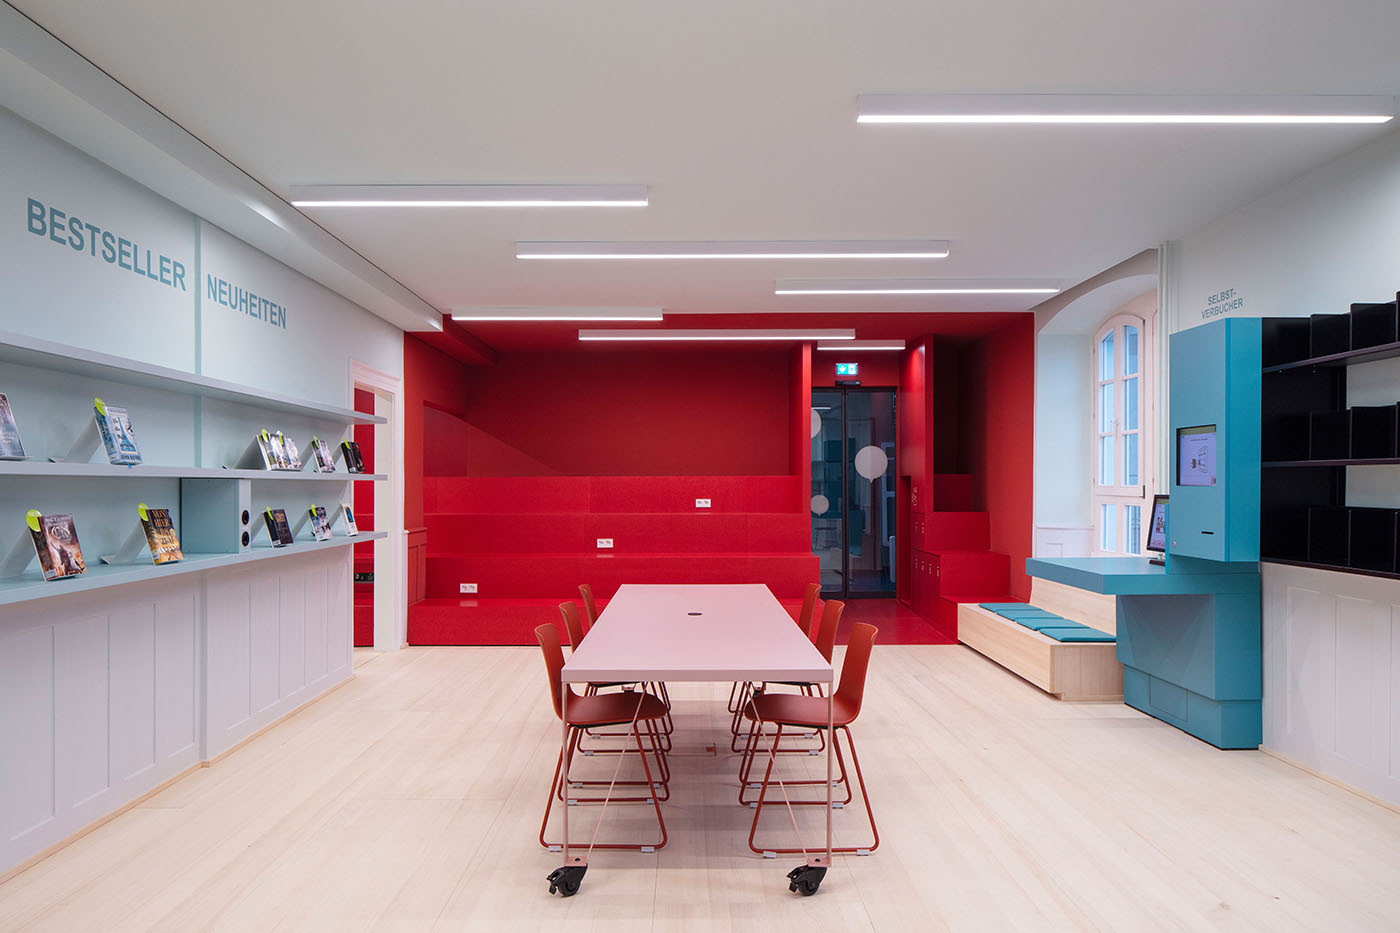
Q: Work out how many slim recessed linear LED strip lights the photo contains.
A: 7